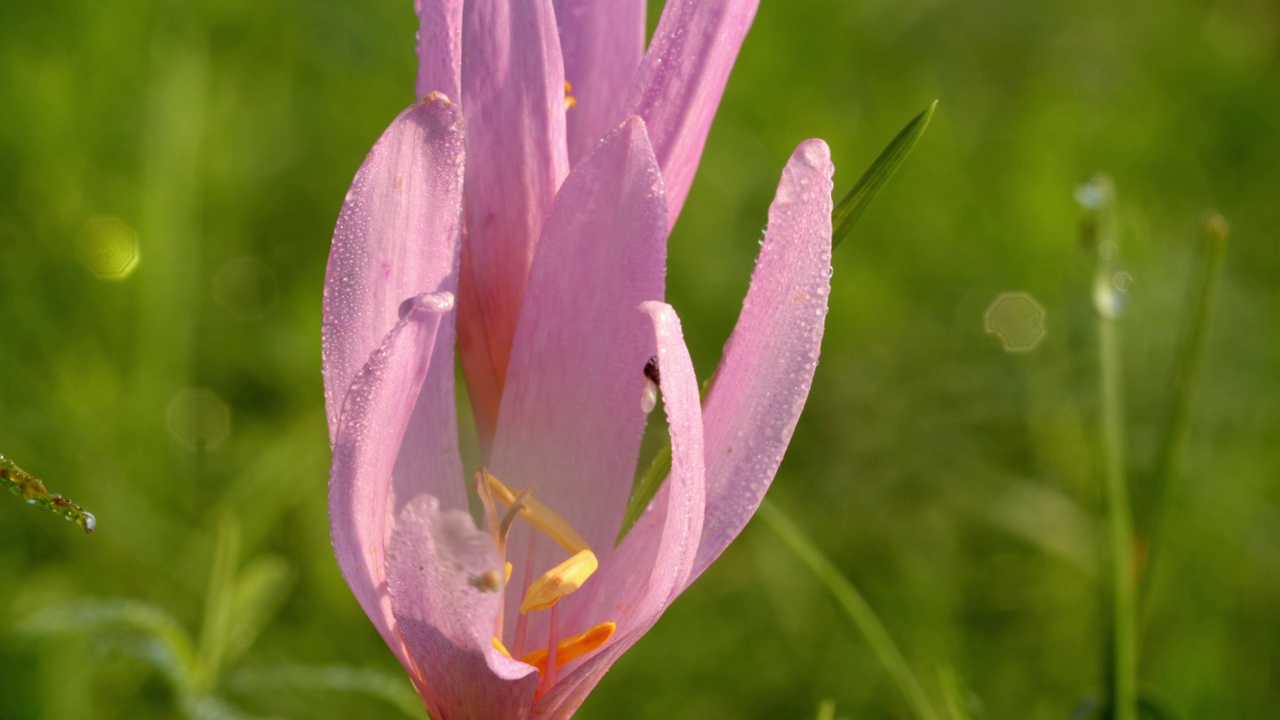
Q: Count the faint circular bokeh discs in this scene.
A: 4